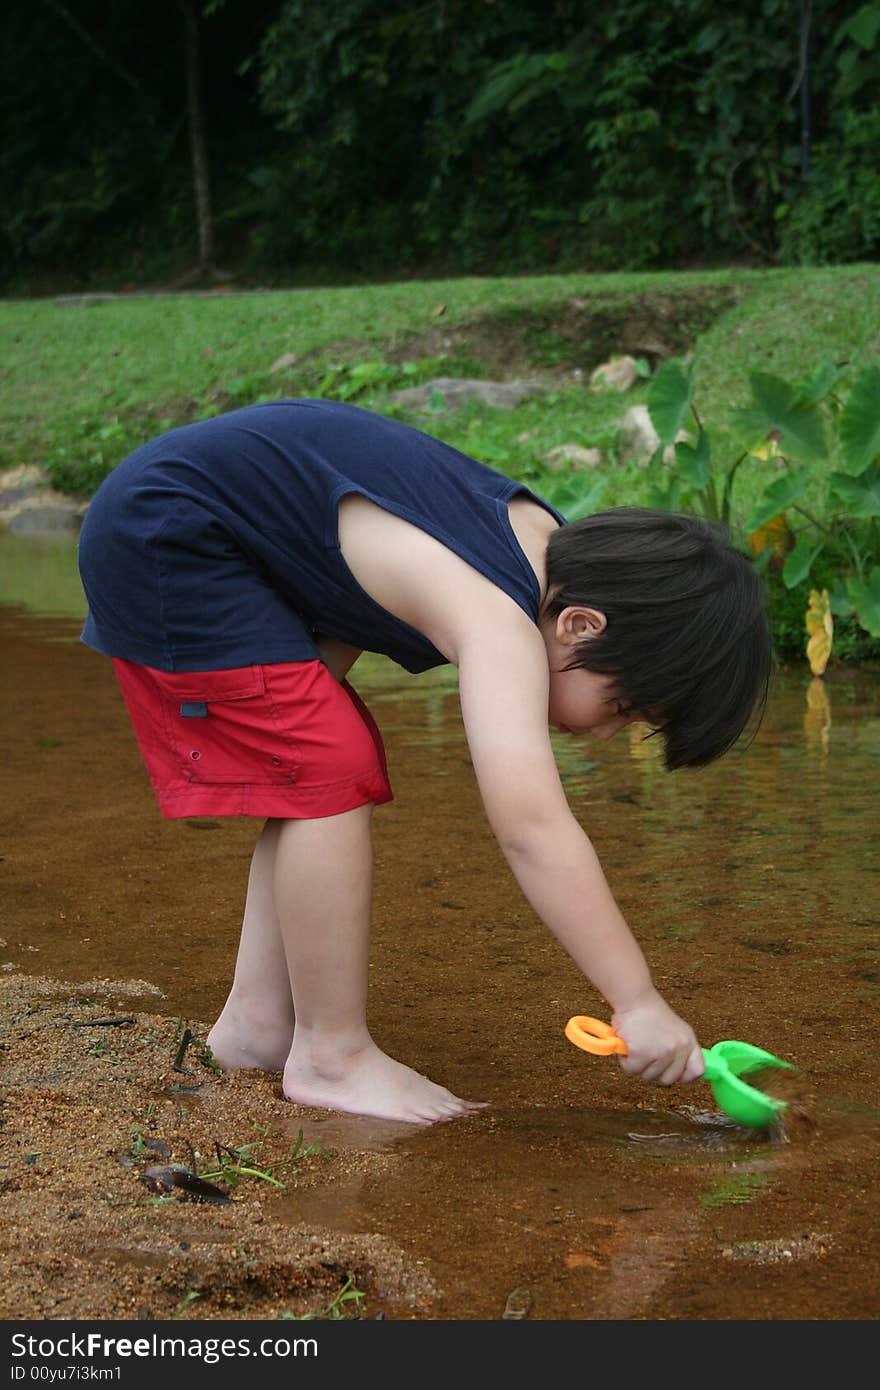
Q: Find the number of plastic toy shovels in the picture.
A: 1